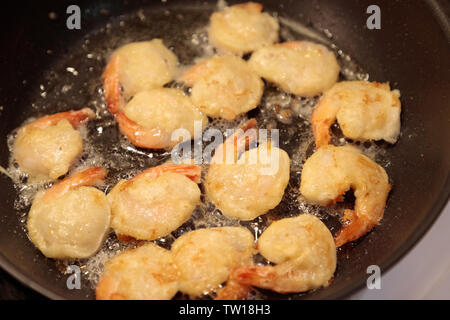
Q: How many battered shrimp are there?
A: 14